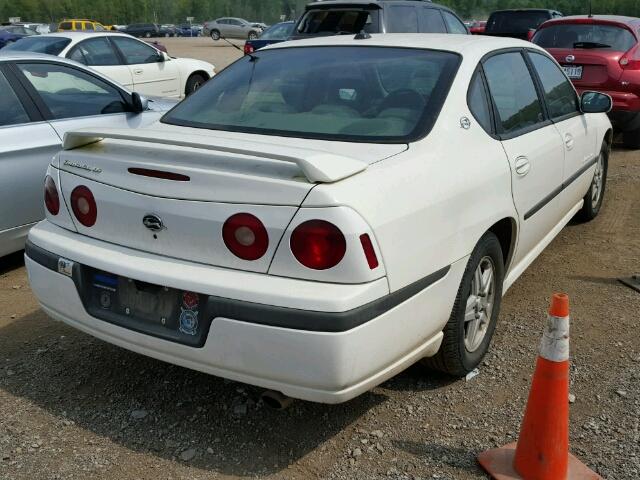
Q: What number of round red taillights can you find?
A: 4